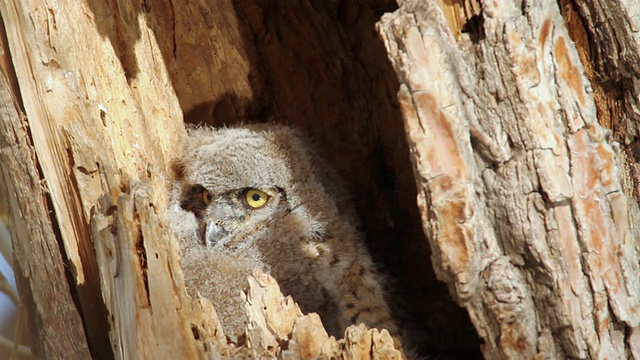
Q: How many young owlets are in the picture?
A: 1